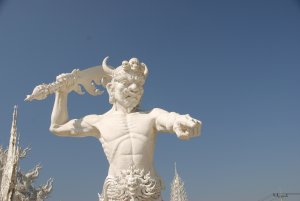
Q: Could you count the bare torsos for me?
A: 1